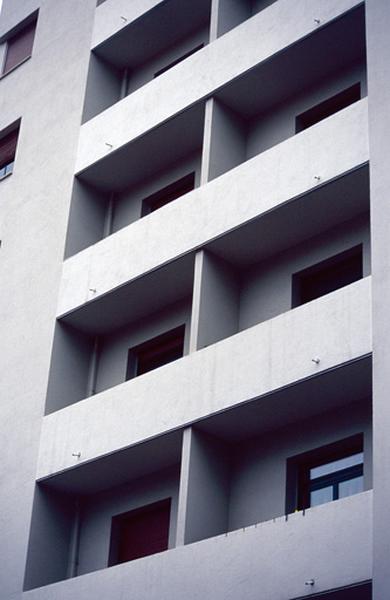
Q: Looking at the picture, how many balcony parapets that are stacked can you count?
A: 5